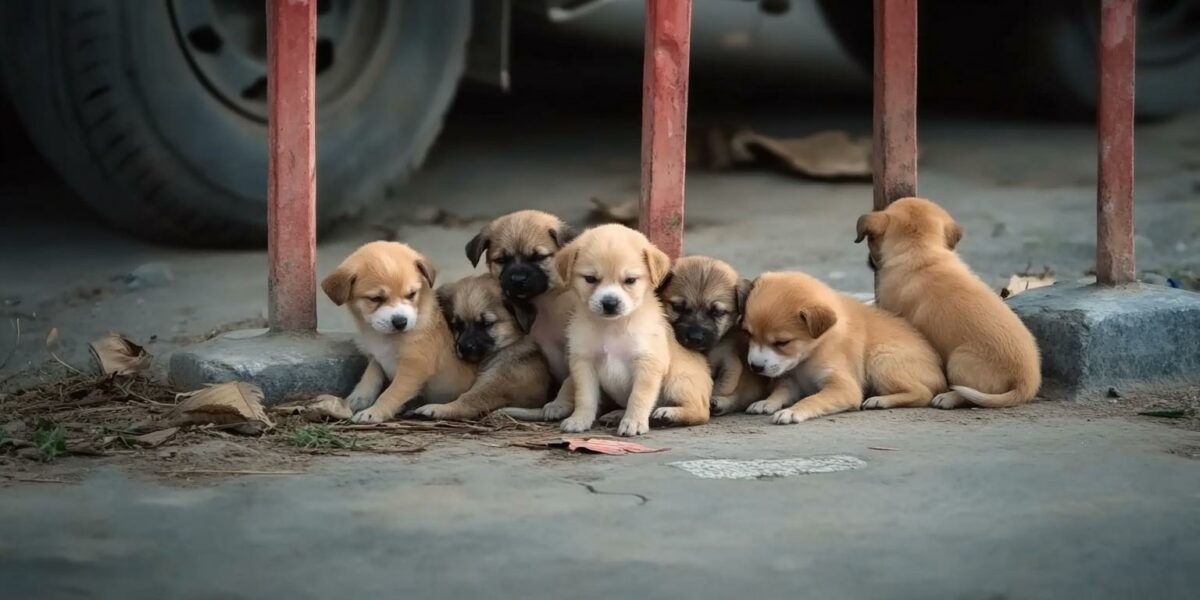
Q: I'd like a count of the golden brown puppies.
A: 4